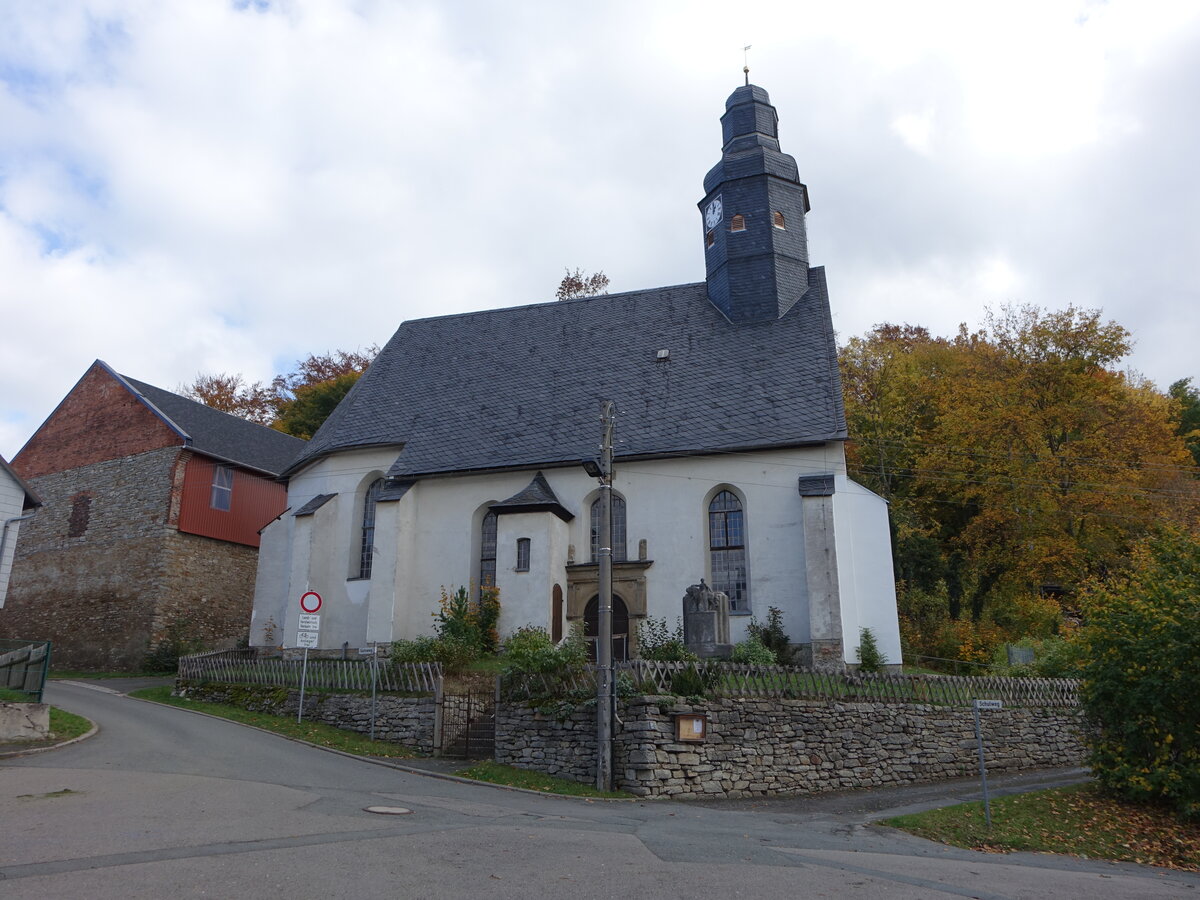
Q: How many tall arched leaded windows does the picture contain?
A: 4